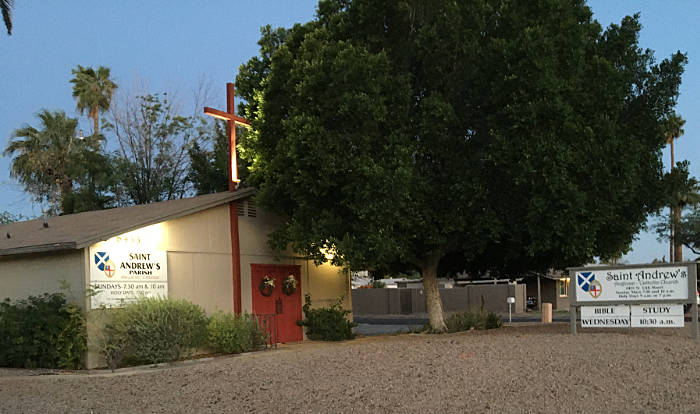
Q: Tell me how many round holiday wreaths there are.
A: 2